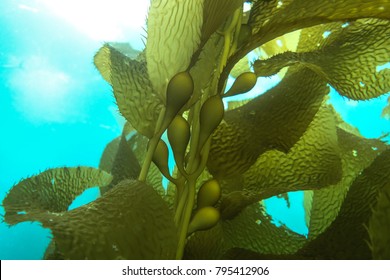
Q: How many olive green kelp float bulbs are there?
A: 7